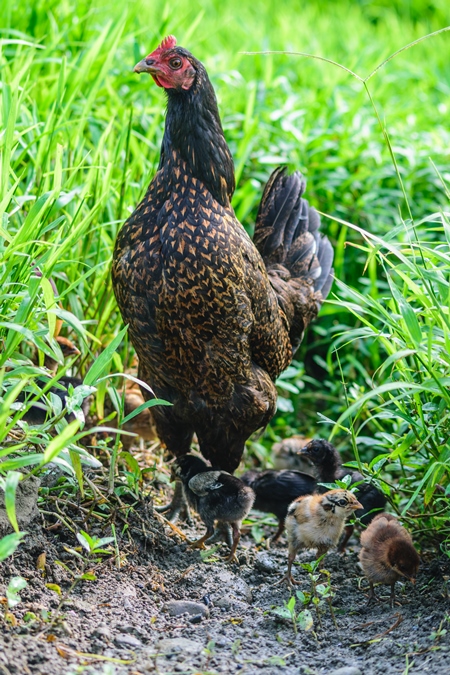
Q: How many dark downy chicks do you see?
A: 3